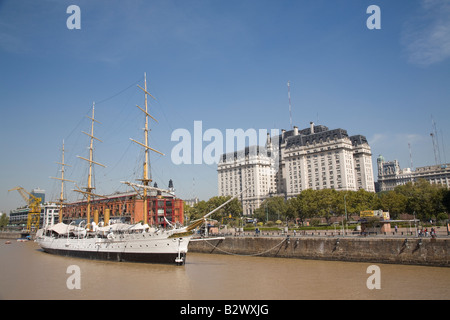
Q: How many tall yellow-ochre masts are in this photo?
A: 3